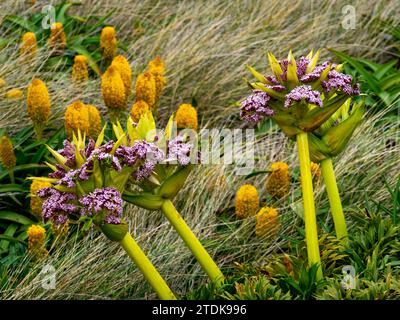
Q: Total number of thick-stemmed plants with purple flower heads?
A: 4